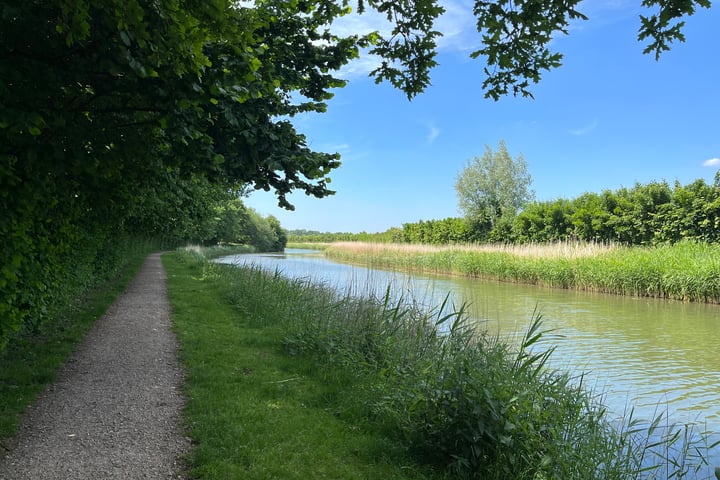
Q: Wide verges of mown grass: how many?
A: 1